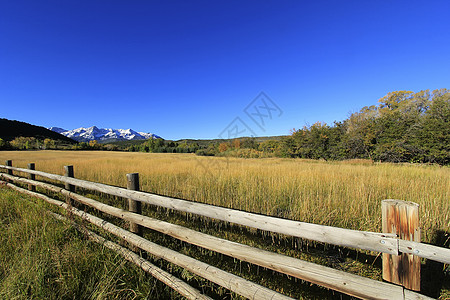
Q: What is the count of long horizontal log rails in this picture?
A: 4